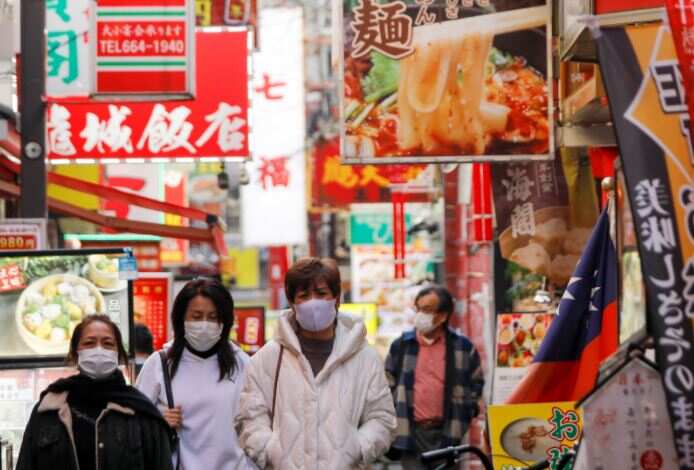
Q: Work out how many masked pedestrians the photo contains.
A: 4